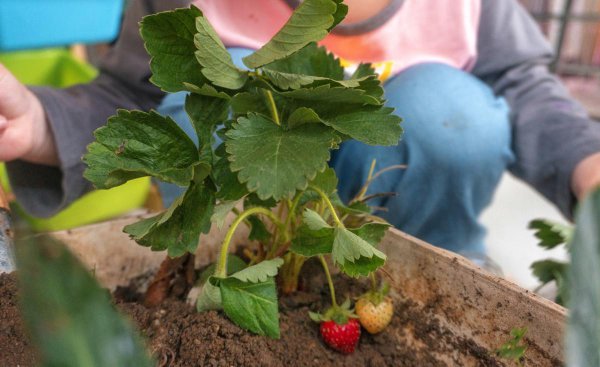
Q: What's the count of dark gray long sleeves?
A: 2